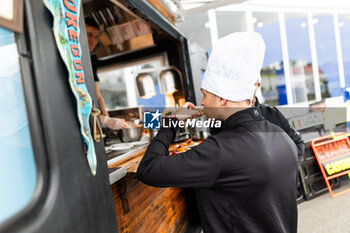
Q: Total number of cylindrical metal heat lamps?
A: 2